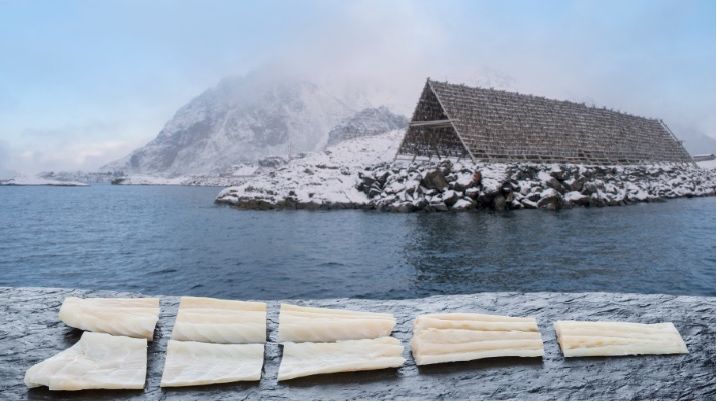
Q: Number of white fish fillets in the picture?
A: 8